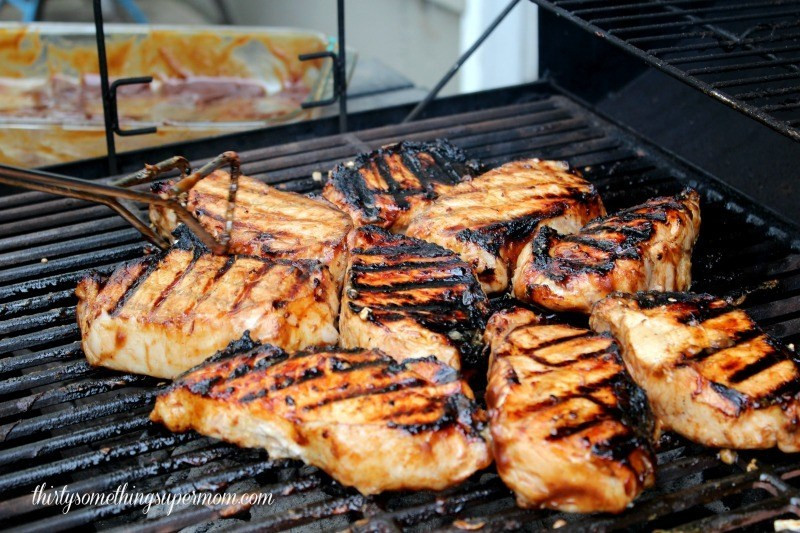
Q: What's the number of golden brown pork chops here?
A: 9